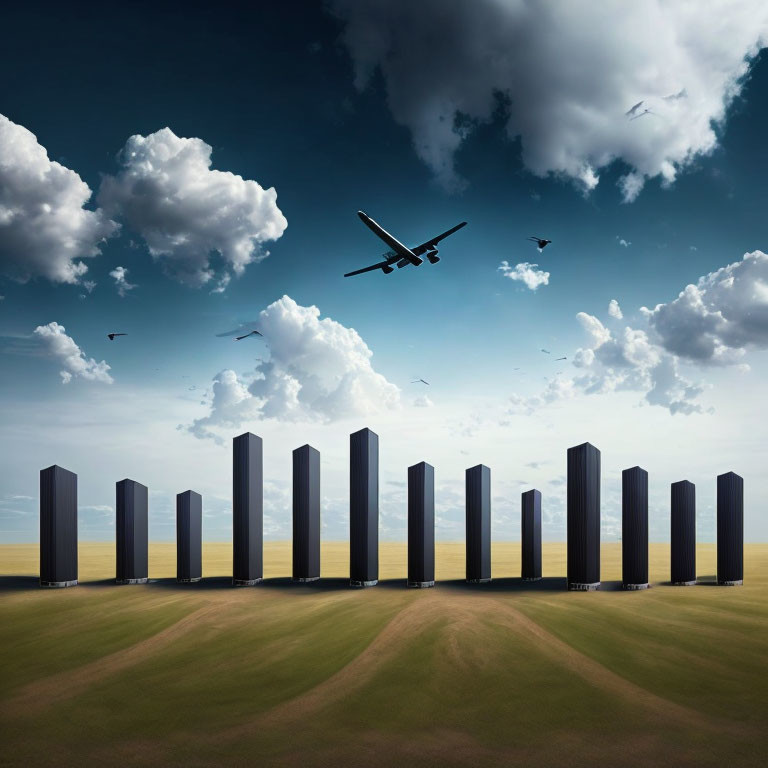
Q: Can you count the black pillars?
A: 13